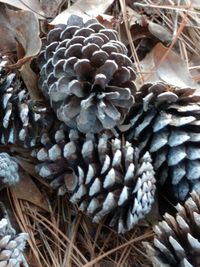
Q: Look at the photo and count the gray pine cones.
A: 7